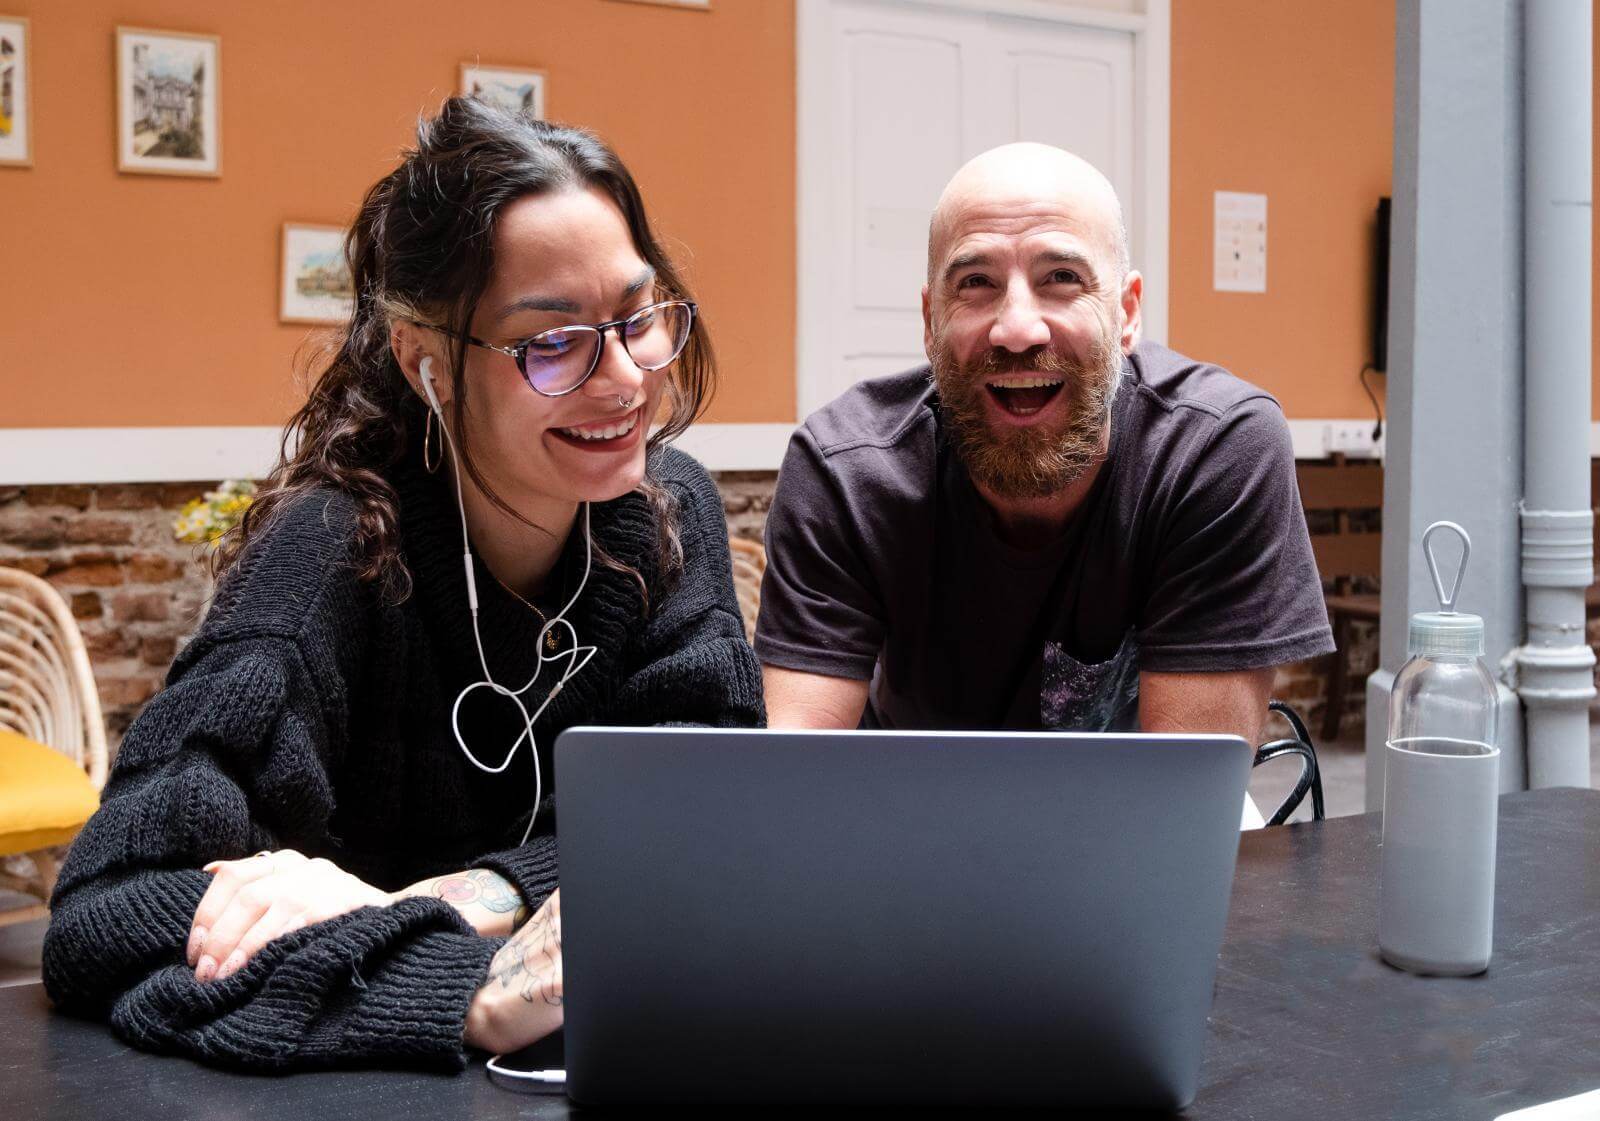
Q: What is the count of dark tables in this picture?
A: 1